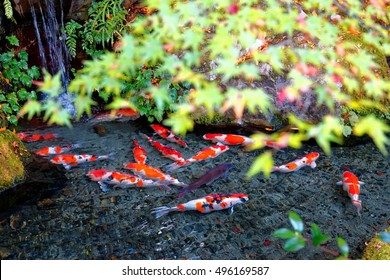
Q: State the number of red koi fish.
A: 14